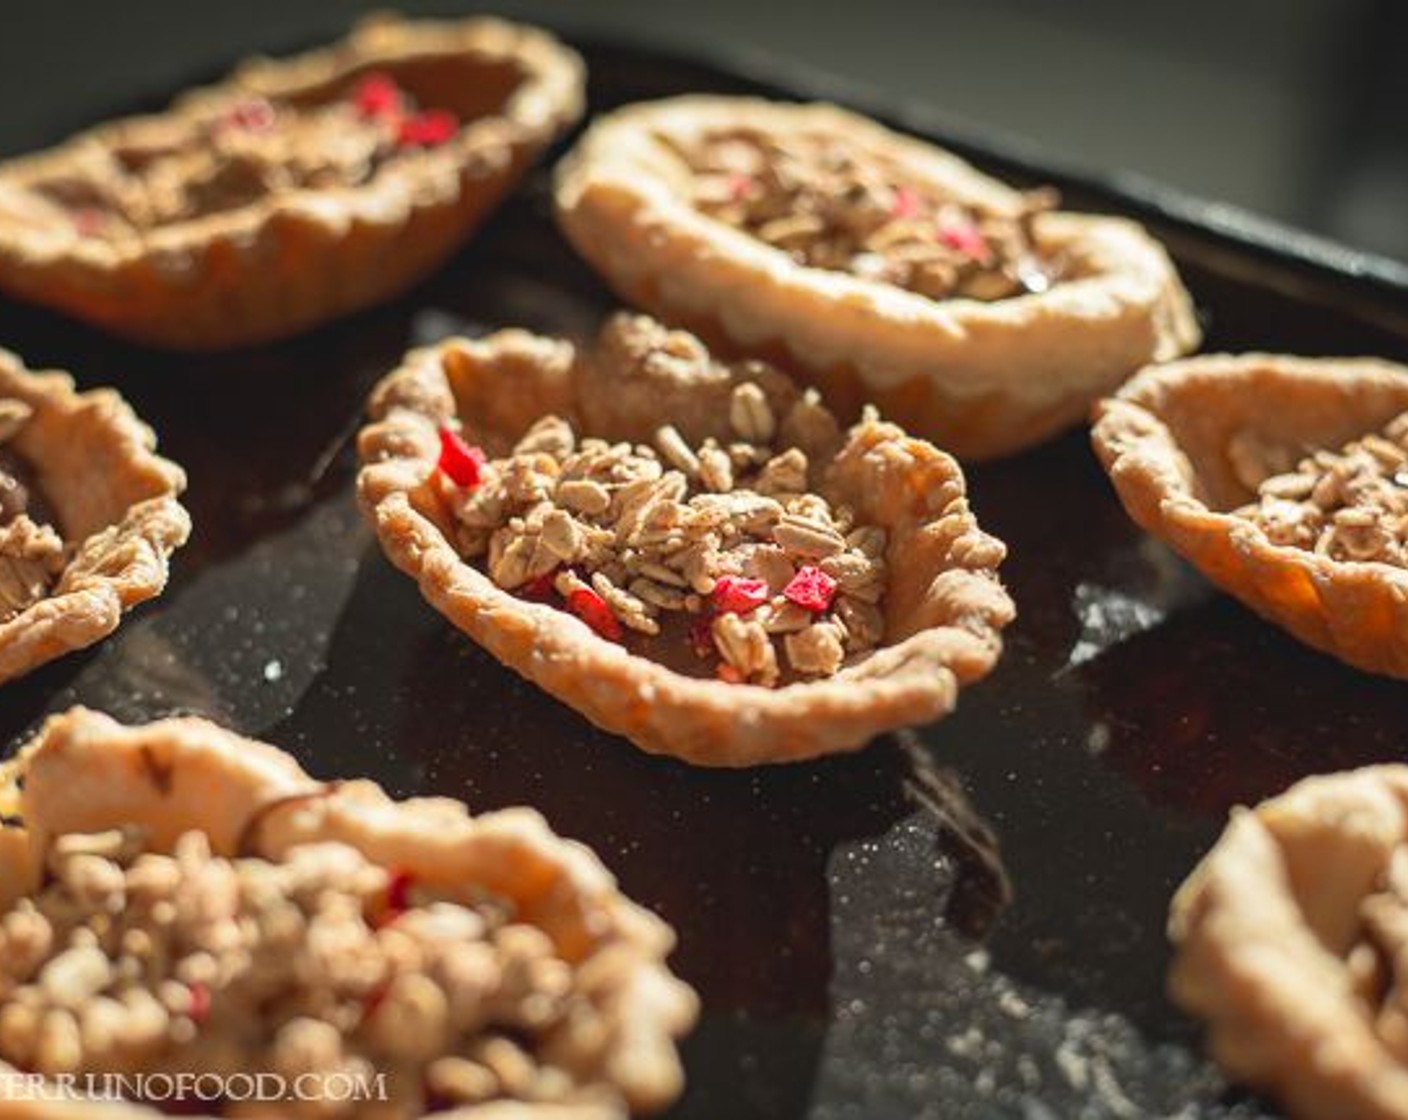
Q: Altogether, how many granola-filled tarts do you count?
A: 7